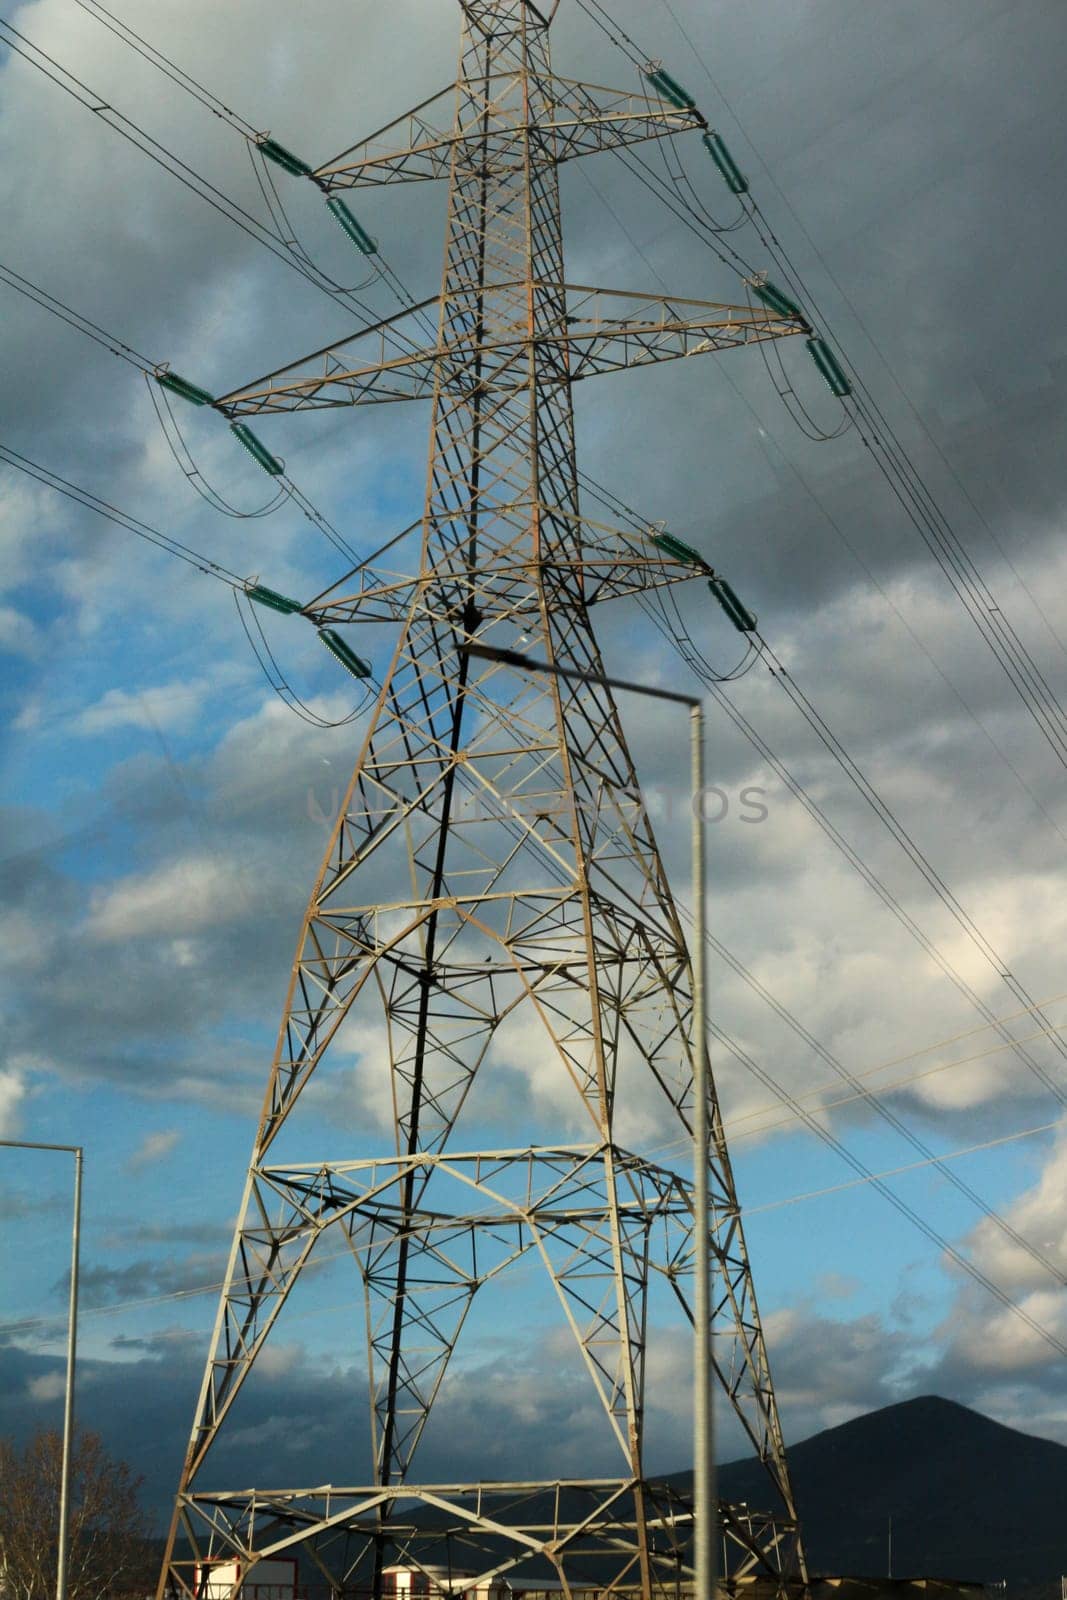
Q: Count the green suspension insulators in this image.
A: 12